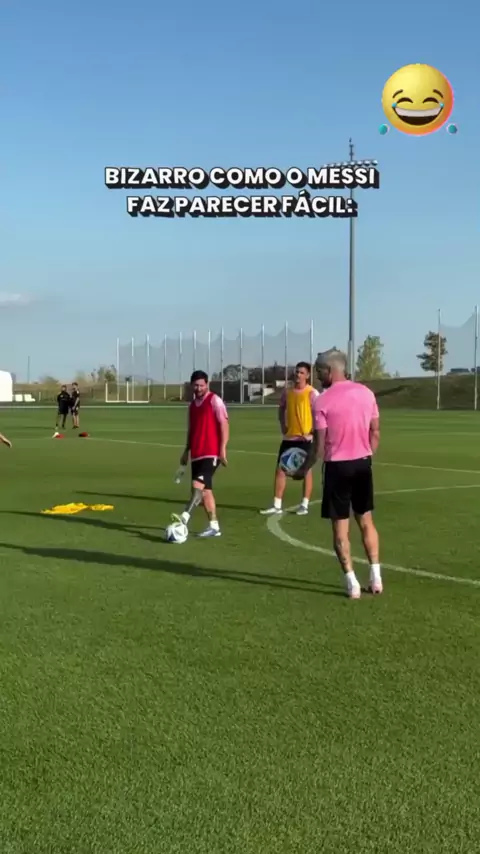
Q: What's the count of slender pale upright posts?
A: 14